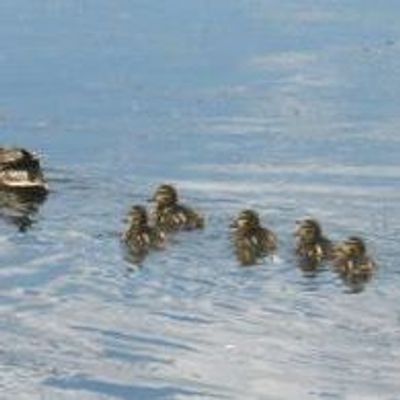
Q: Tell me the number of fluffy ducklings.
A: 5